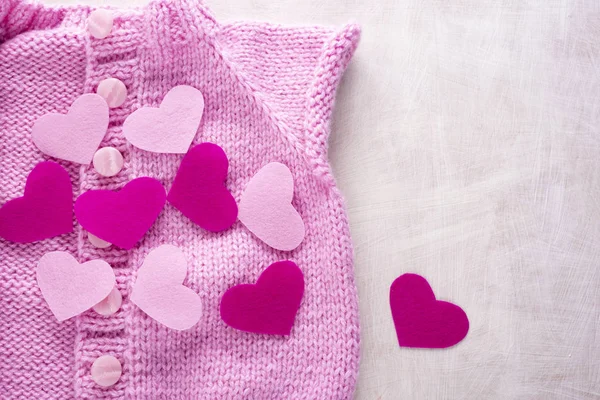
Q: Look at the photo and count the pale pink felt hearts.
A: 5